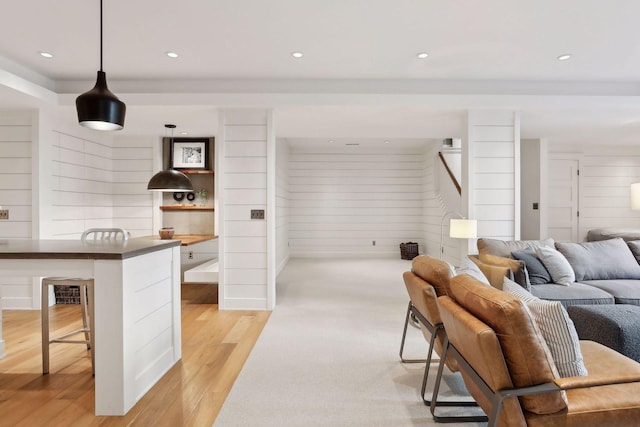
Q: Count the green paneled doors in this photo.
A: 0